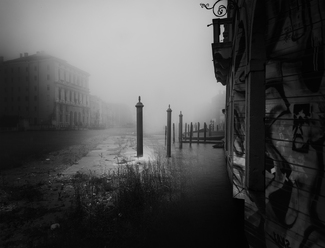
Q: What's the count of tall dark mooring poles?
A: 3